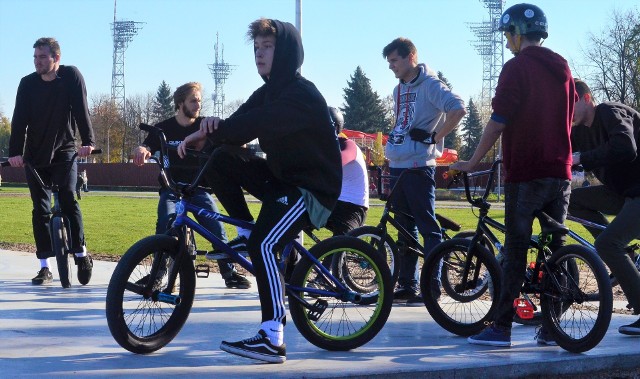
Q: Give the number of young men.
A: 7